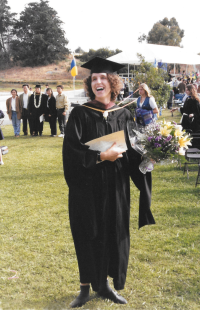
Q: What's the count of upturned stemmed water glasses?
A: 0